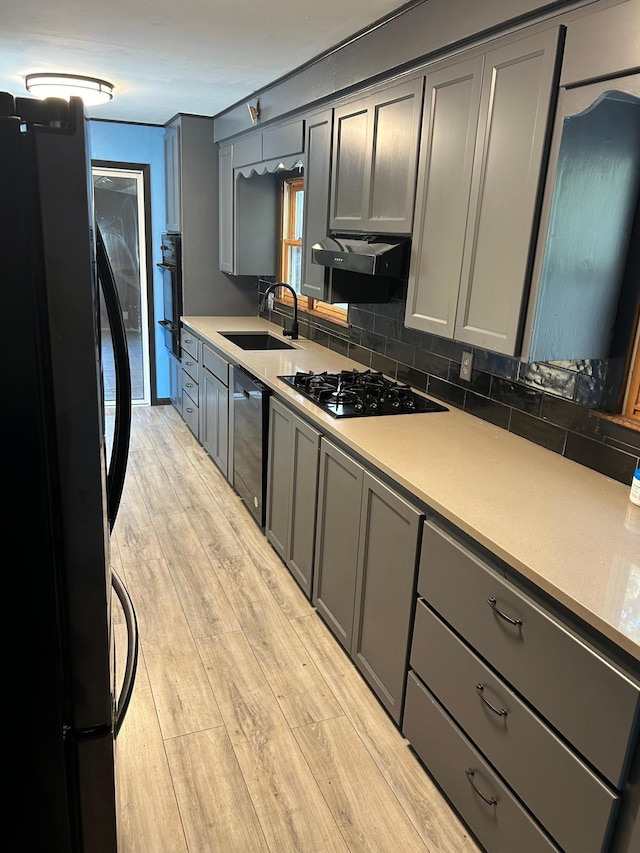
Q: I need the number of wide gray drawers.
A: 3